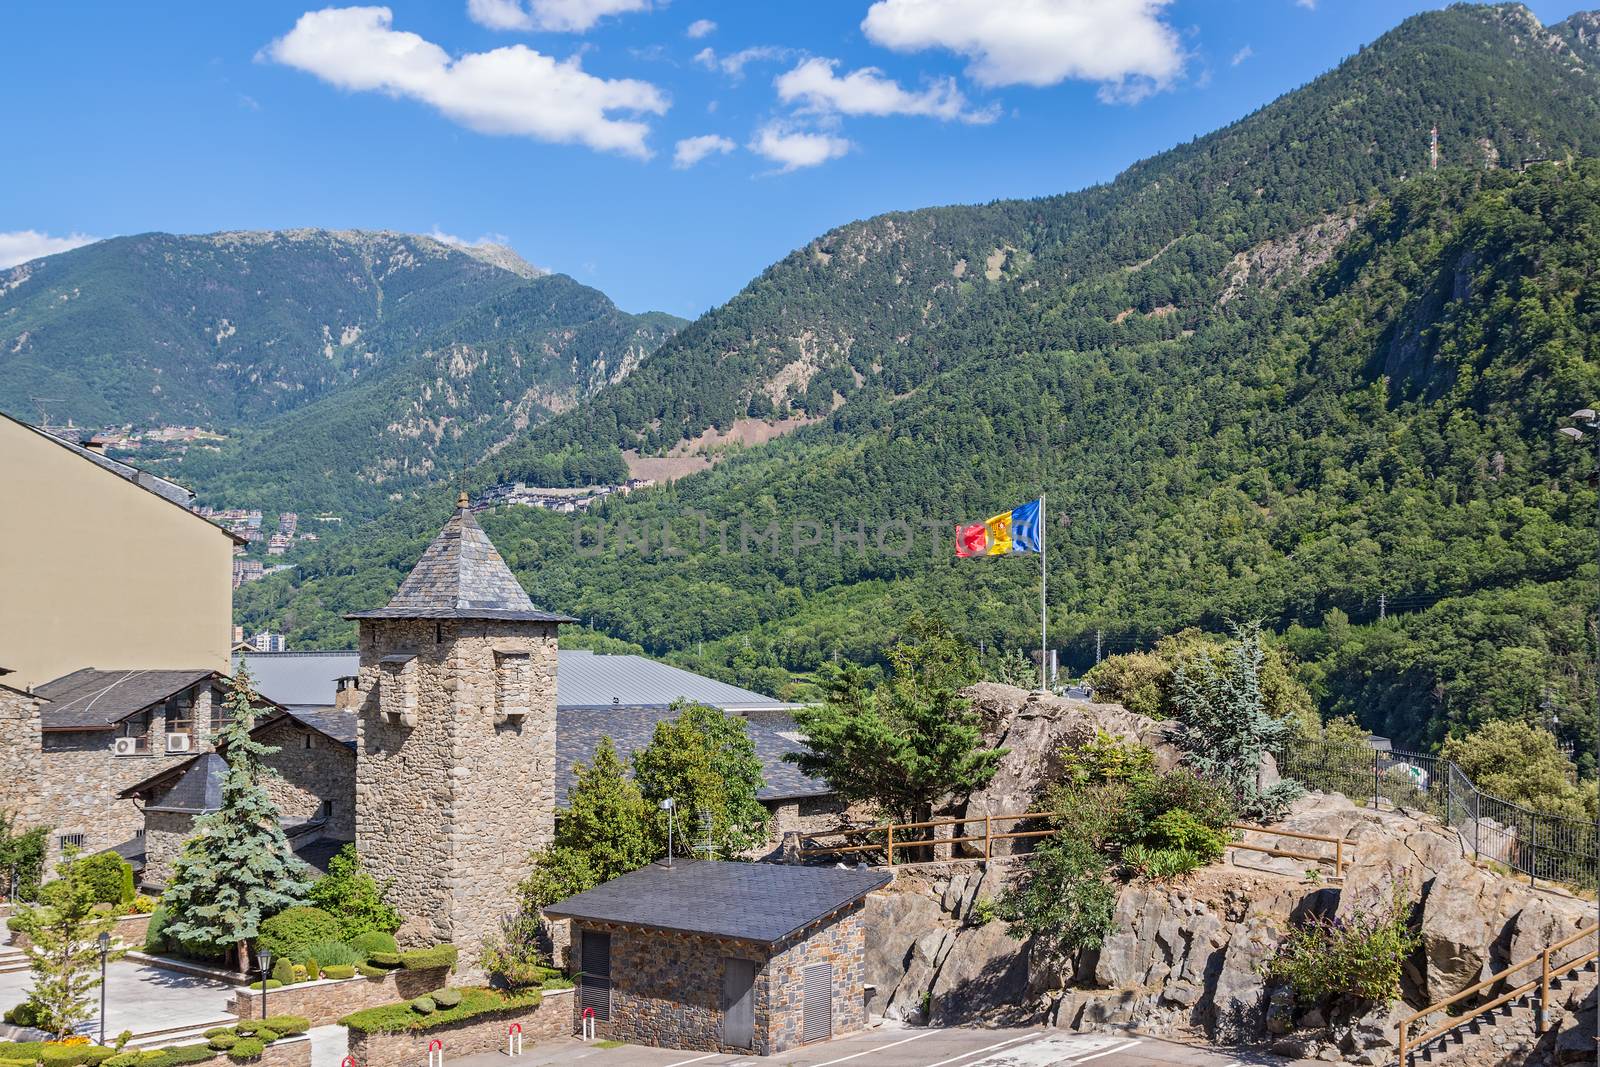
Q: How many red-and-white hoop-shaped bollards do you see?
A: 4